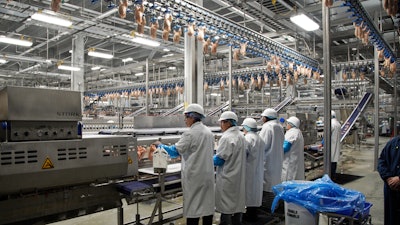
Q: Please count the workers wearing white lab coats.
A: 6